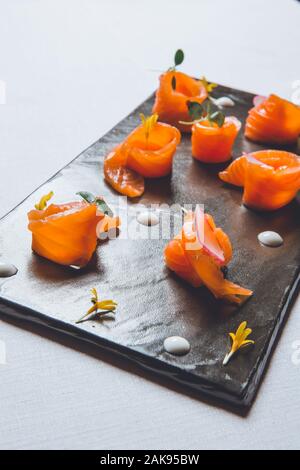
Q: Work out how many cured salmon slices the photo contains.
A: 7